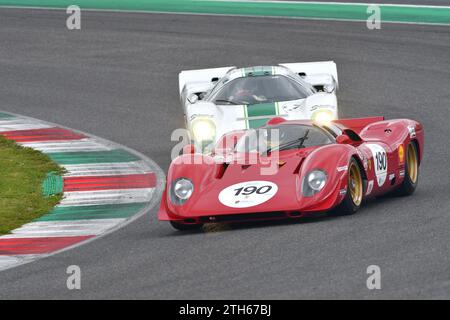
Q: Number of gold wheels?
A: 2